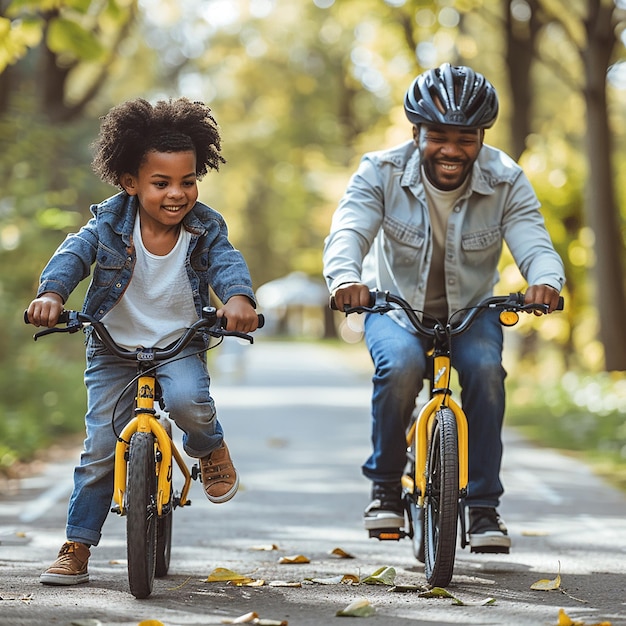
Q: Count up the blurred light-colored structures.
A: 1